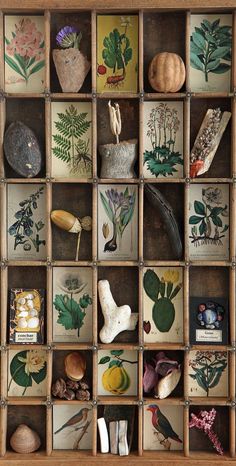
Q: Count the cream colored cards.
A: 14